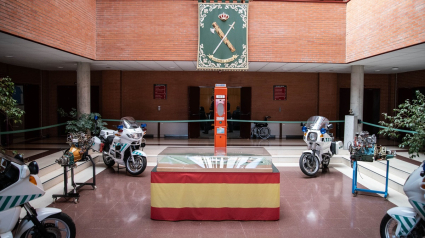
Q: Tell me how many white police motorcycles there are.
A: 4